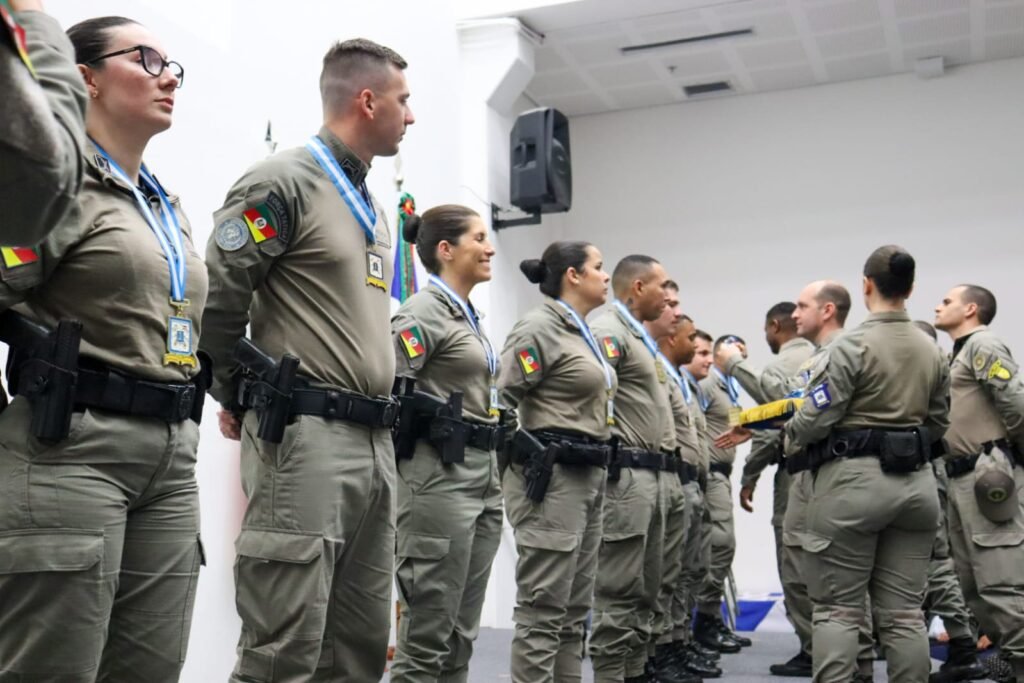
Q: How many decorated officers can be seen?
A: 9